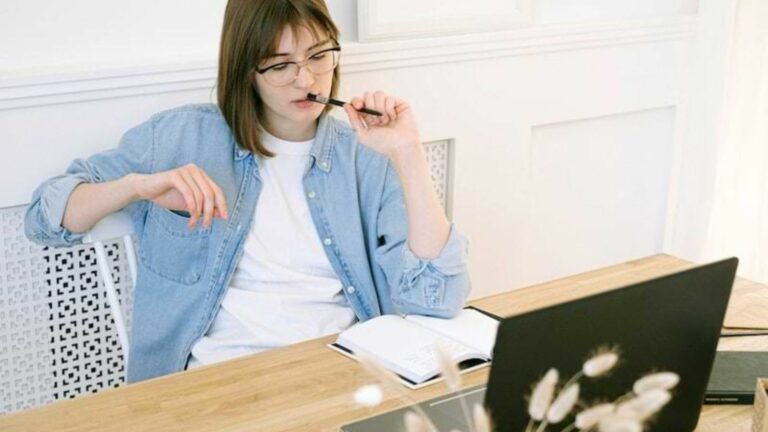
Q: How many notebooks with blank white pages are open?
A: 1